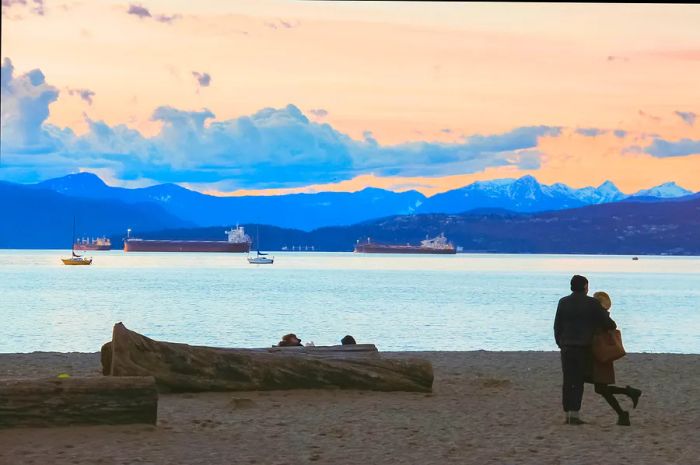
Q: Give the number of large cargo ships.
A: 3